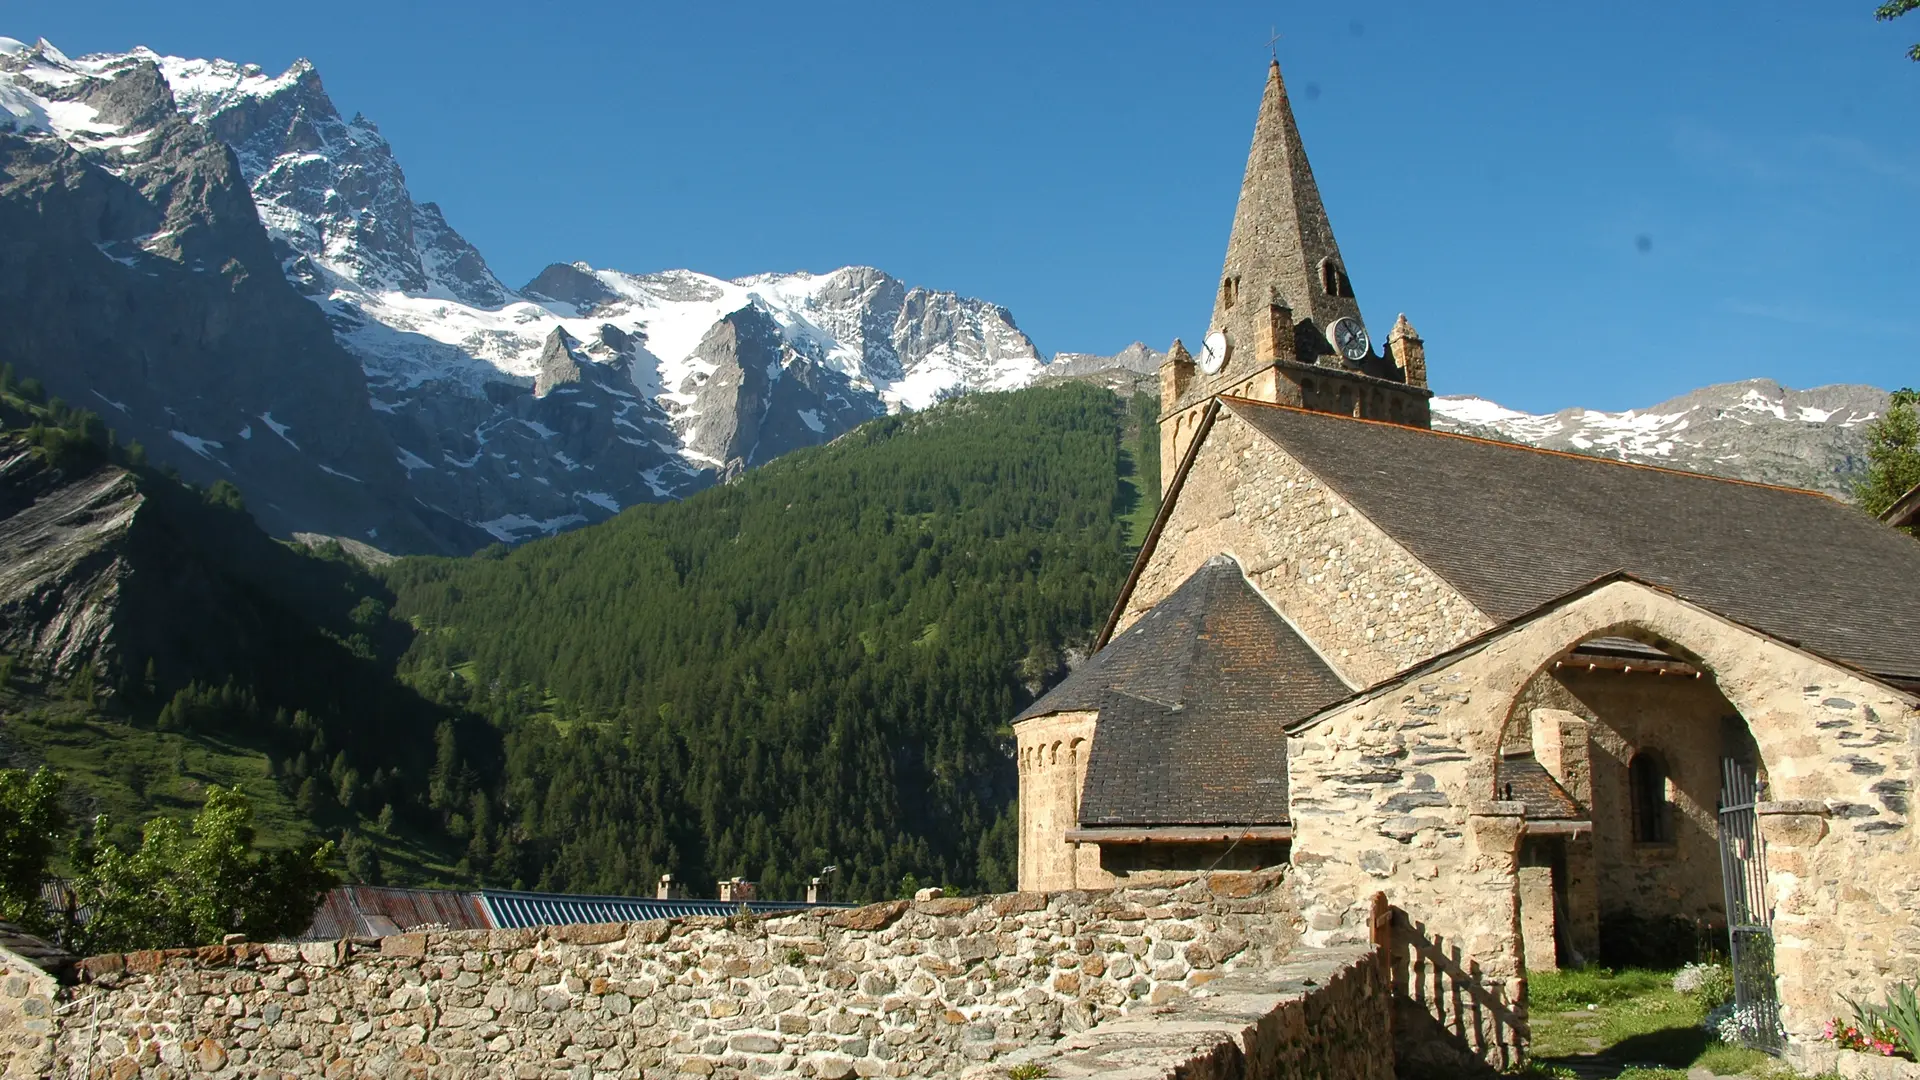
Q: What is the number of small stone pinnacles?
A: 3